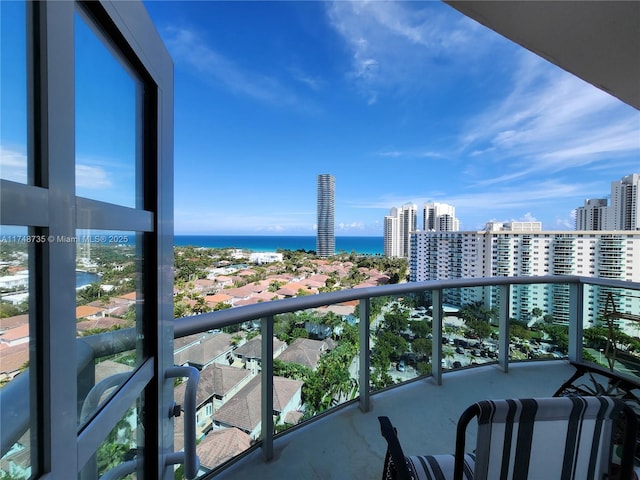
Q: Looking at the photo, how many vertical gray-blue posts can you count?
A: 5